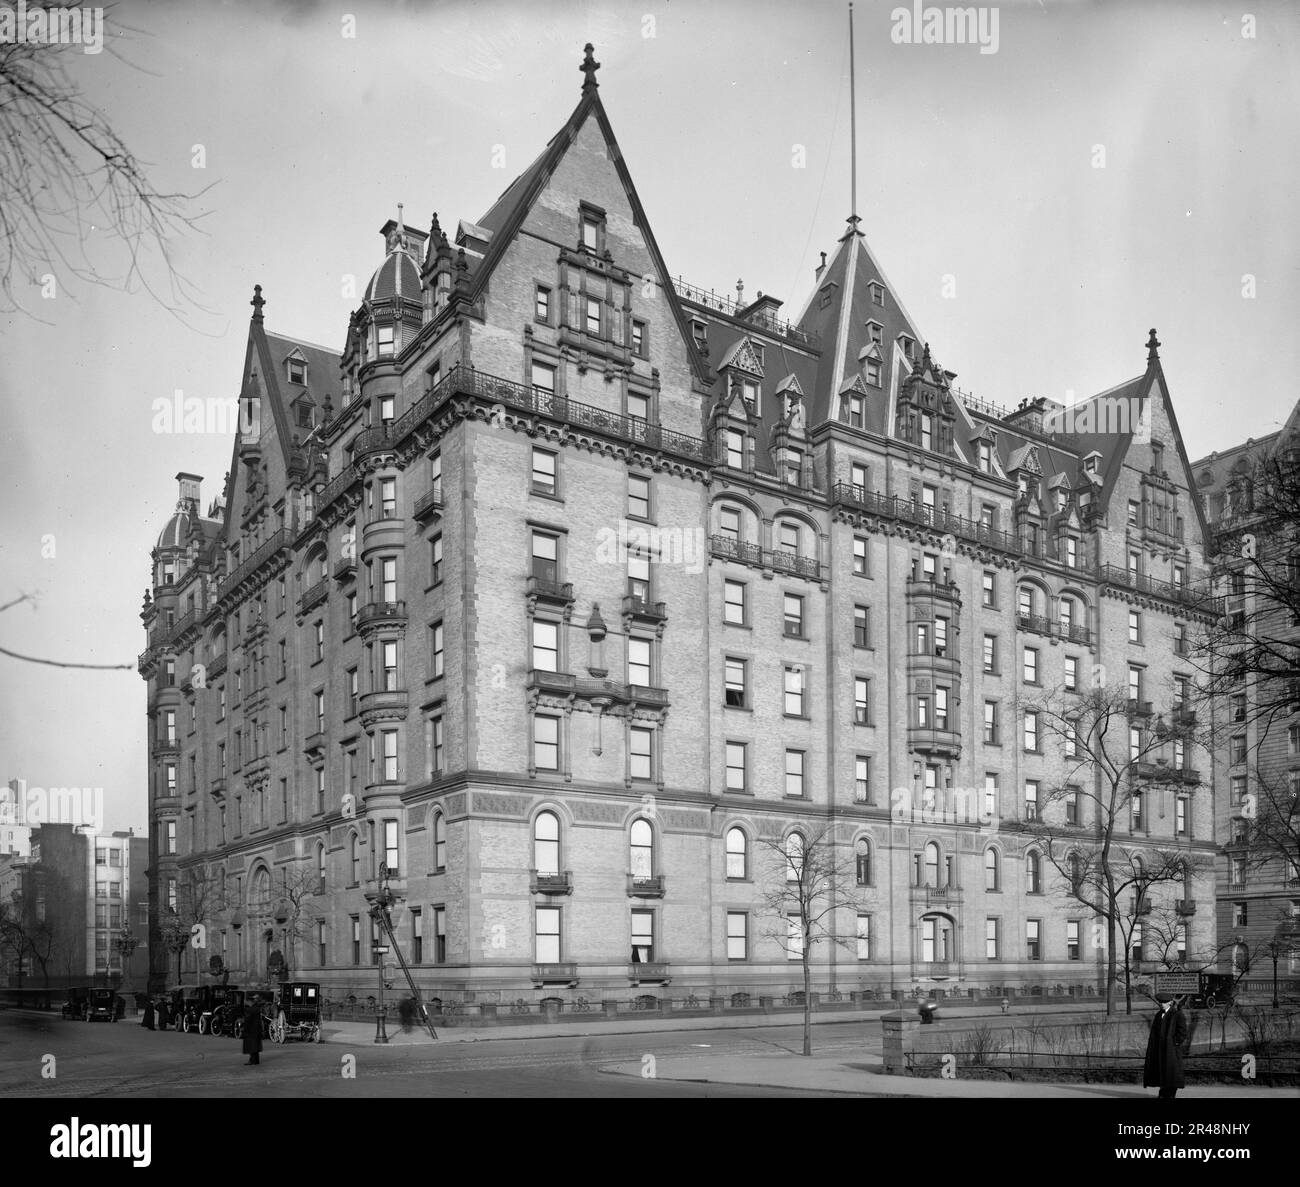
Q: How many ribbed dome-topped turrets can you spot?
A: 2